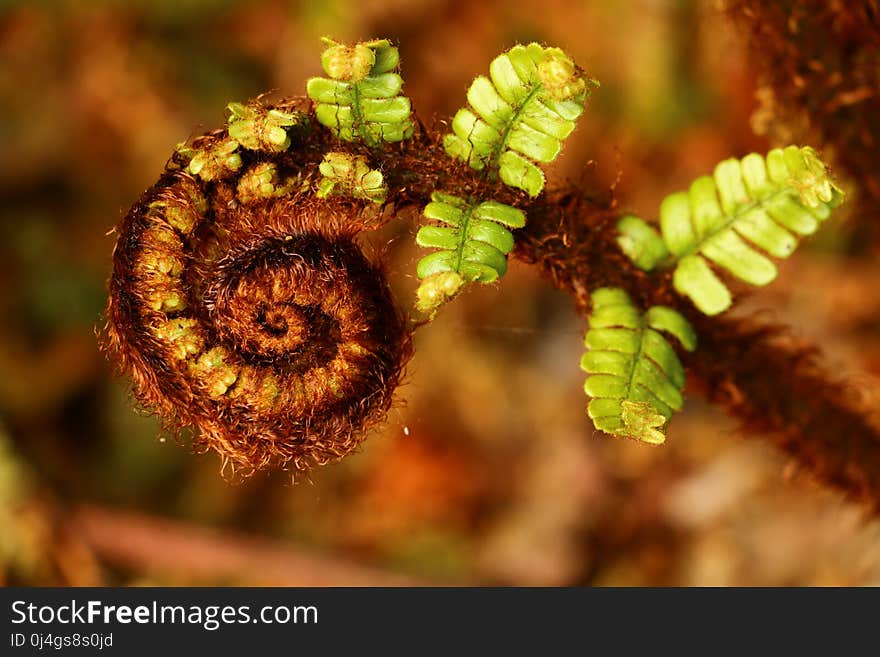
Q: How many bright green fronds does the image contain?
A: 5